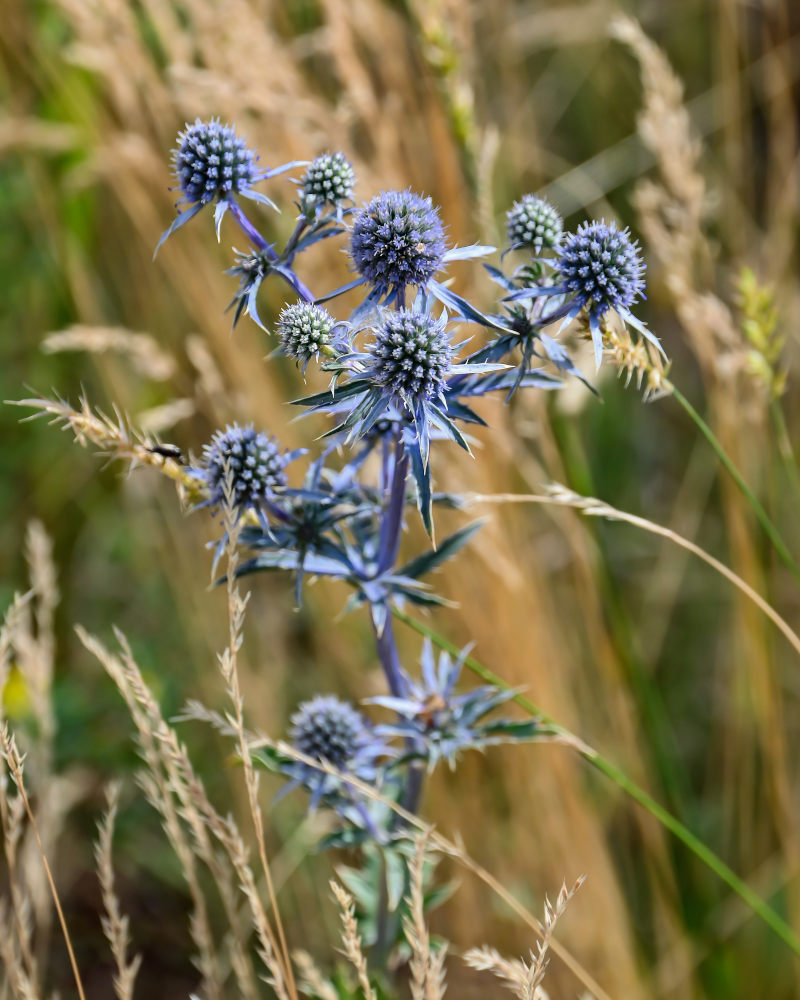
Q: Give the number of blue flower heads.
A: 9